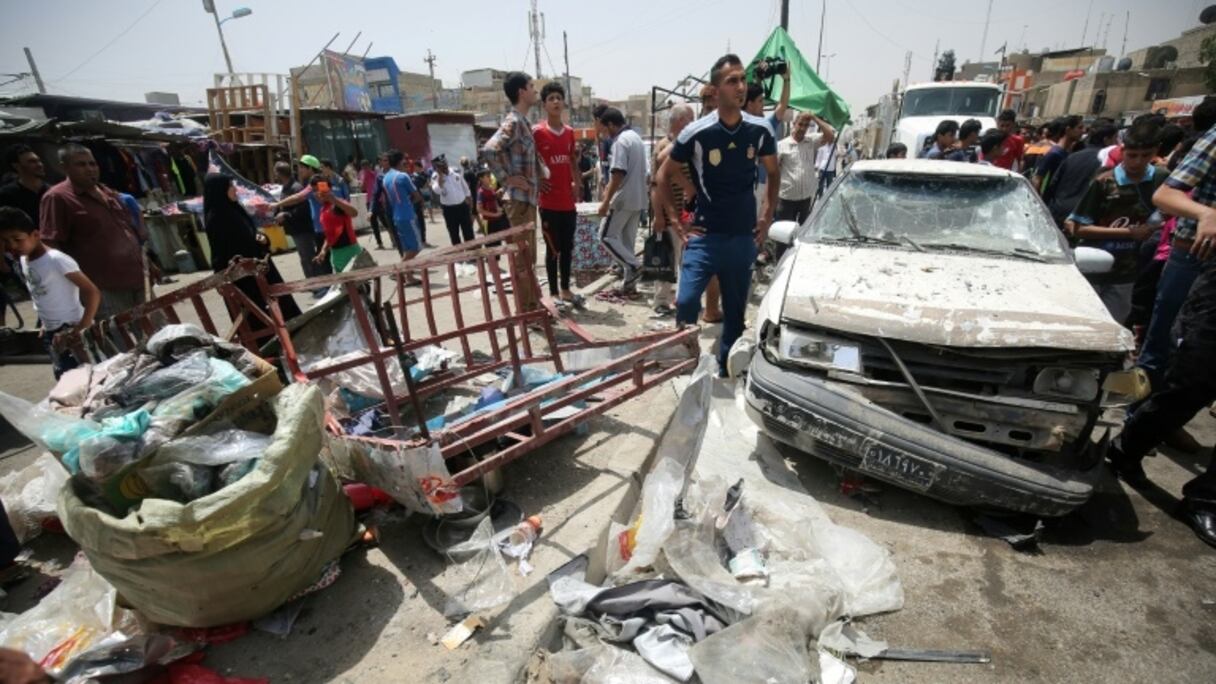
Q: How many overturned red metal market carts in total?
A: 1